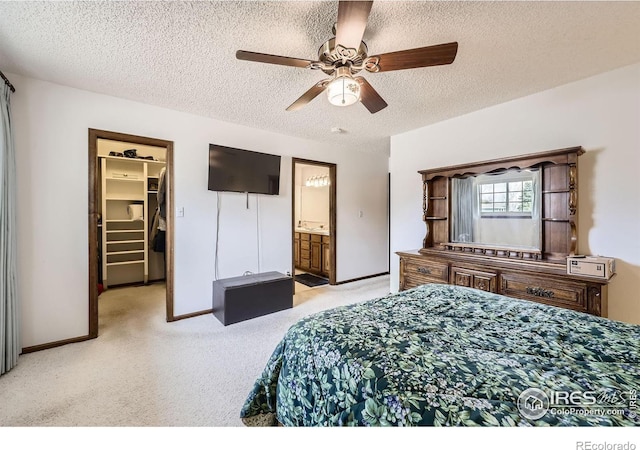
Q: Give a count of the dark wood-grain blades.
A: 5